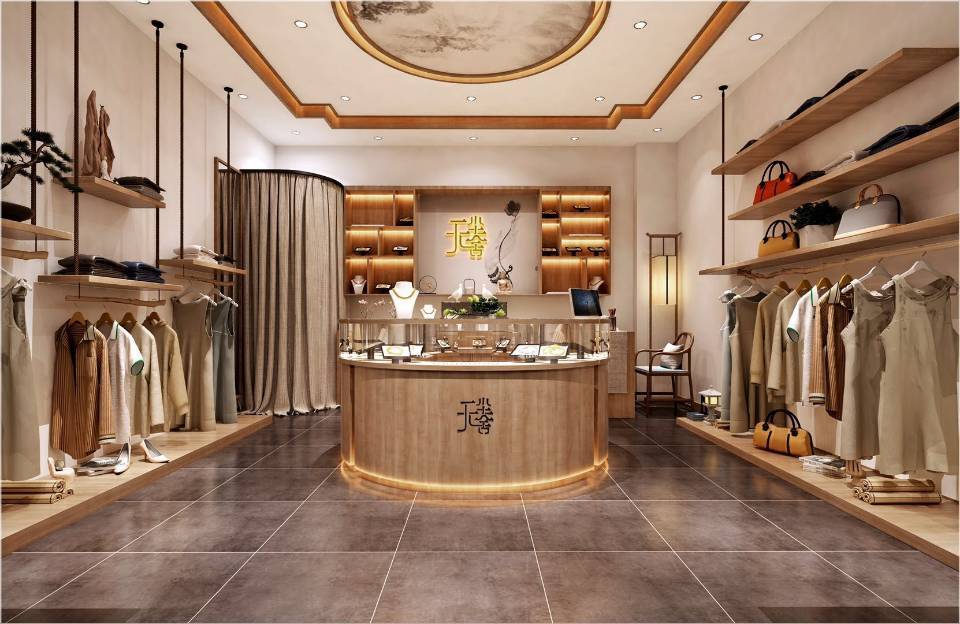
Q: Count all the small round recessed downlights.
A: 14